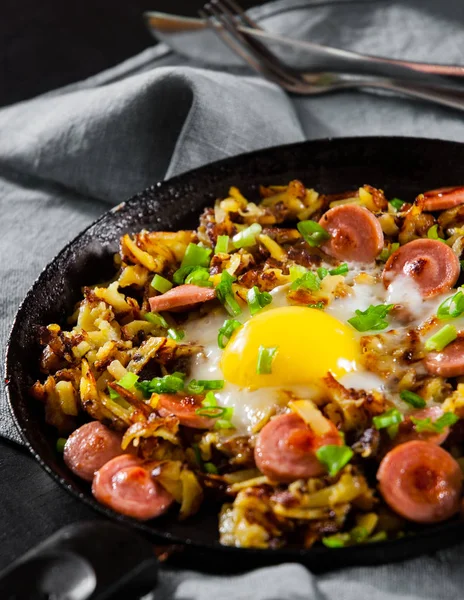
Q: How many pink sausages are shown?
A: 11